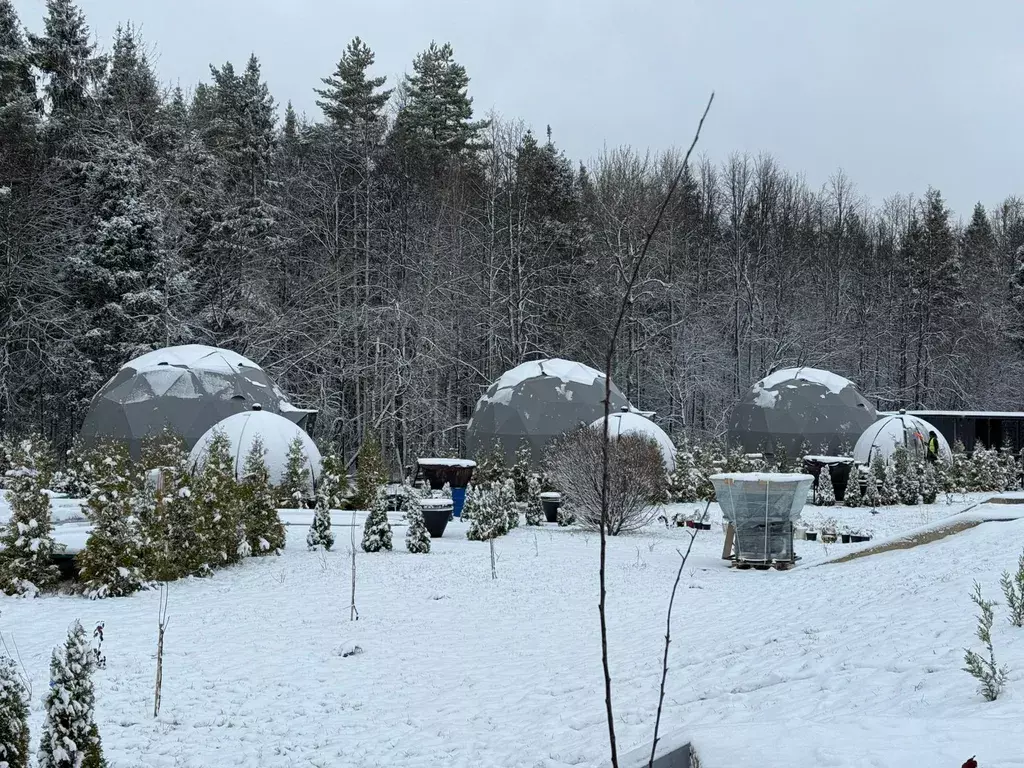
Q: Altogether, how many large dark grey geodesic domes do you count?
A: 3